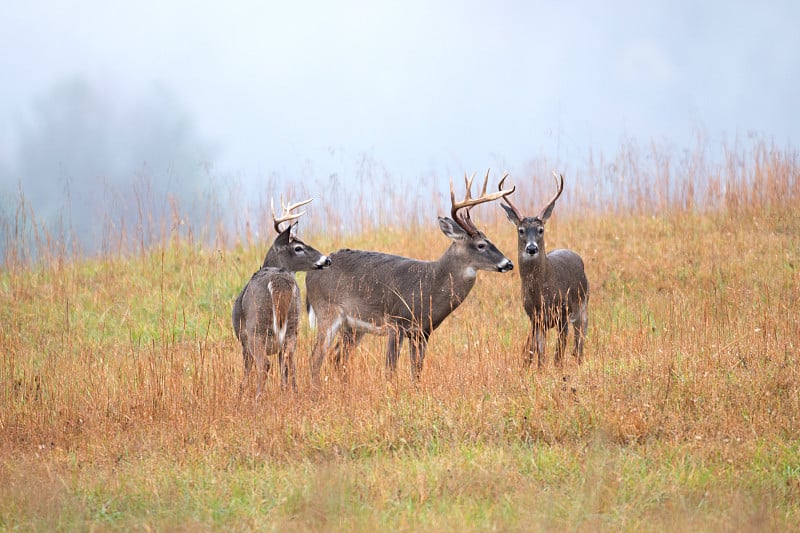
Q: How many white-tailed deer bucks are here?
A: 3